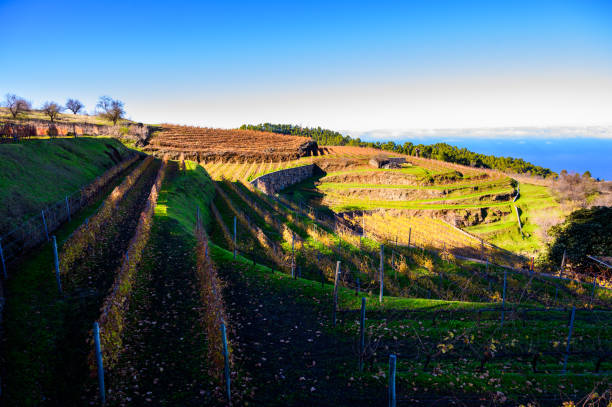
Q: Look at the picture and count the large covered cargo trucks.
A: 0